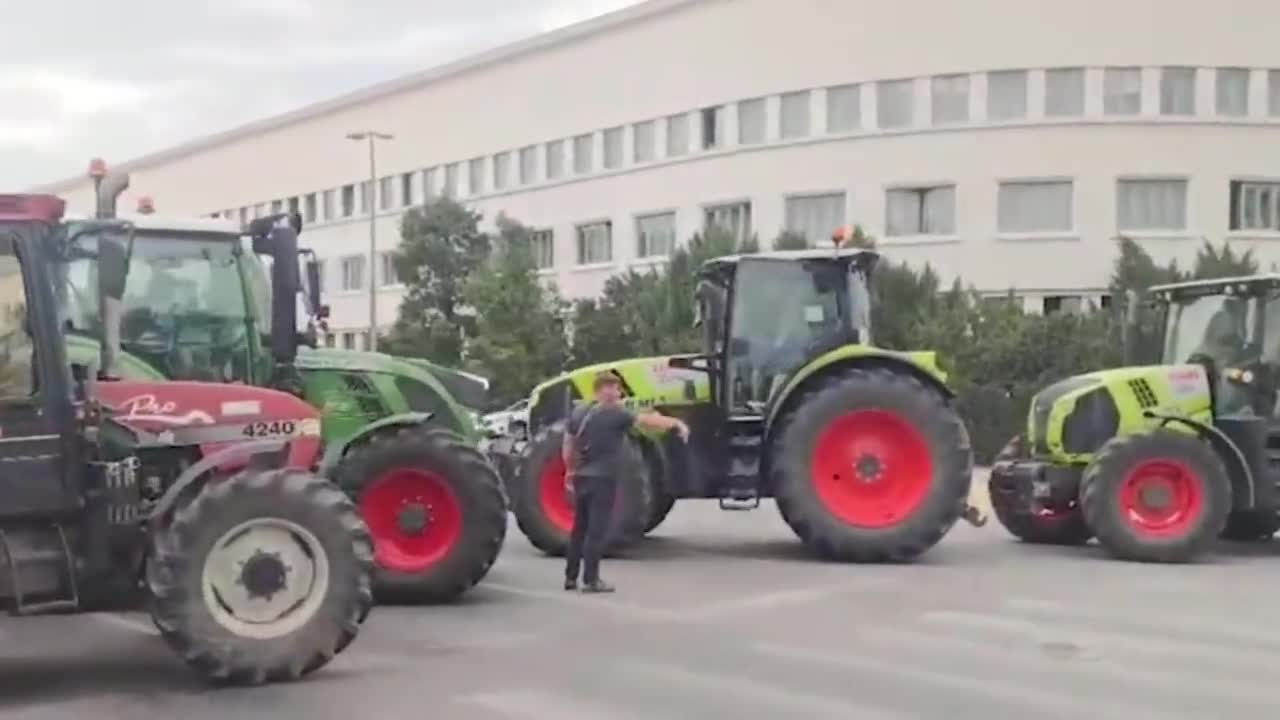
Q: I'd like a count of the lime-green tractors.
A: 2